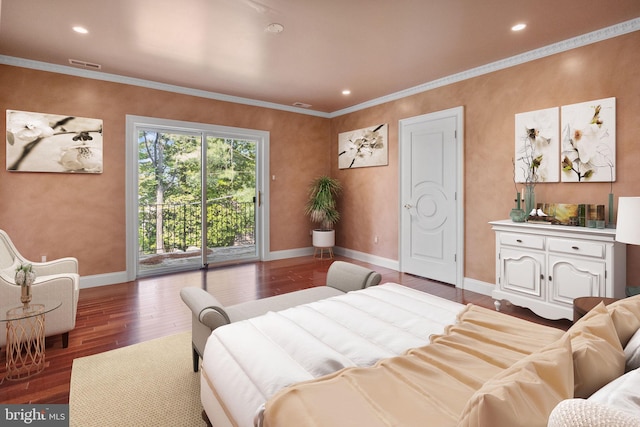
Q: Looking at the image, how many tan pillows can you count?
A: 3